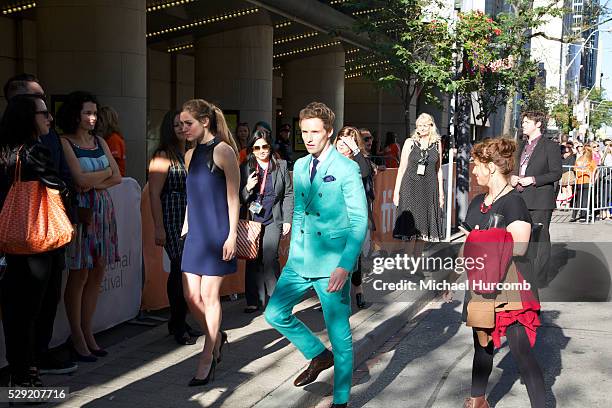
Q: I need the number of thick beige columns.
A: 3